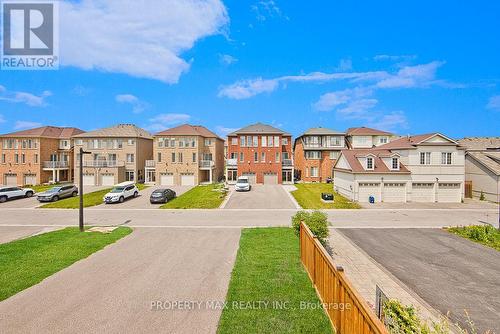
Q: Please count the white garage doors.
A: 12